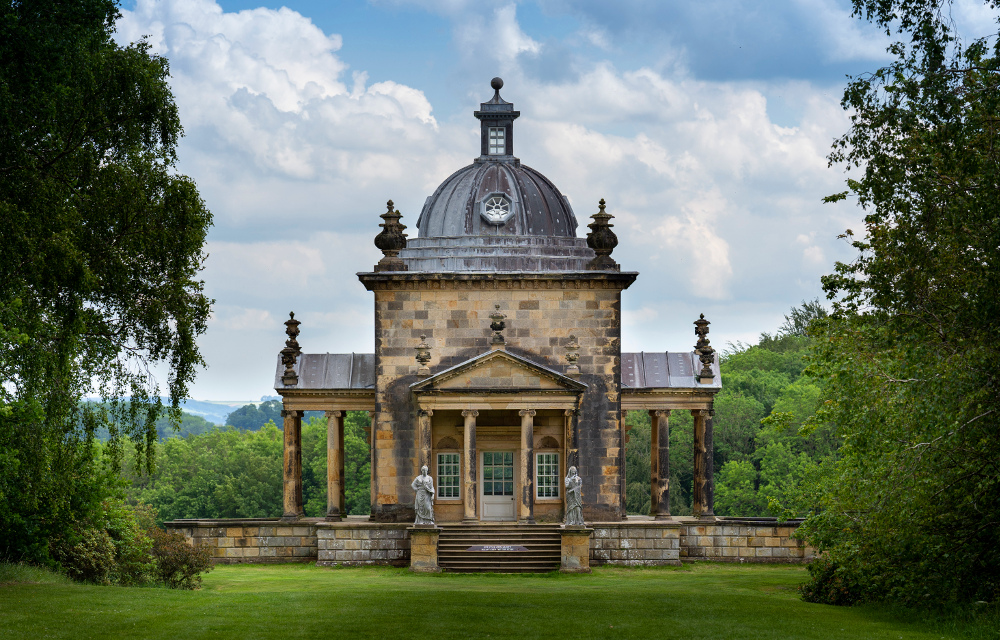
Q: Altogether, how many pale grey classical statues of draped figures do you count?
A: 2